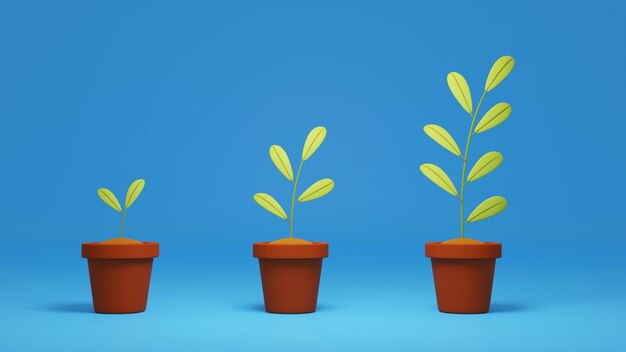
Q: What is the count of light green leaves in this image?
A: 13